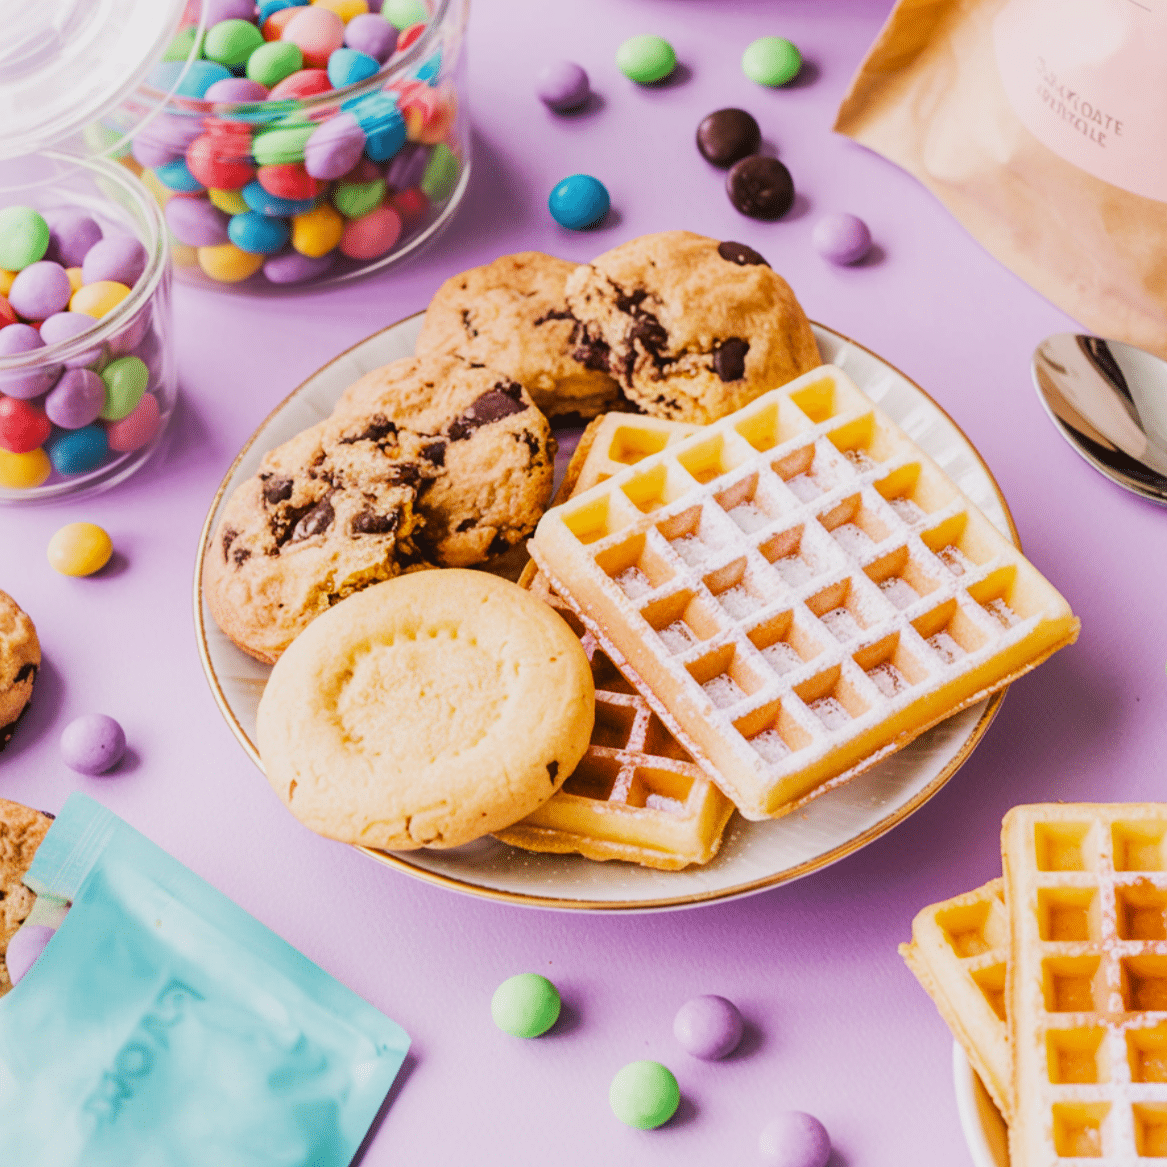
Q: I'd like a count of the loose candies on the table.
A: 13